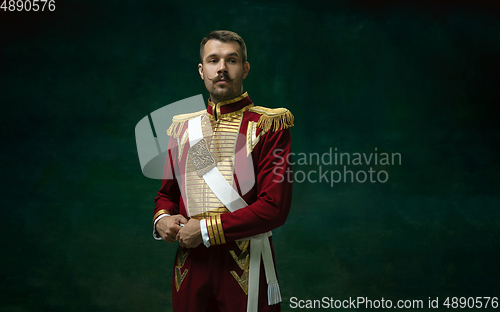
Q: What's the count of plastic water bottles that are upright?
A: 0